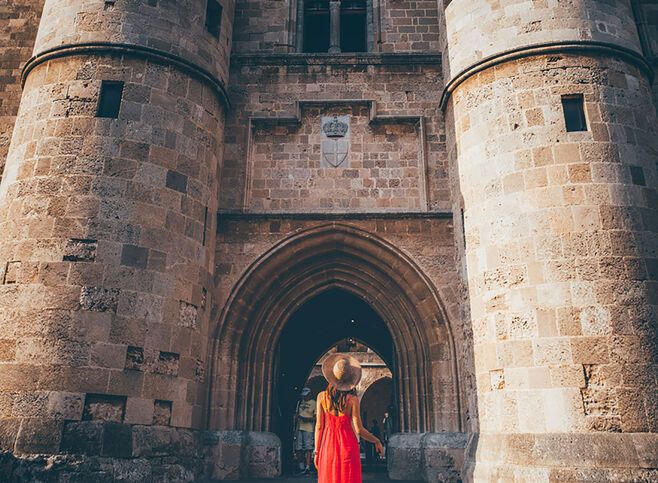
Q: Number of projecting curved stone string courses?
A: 2